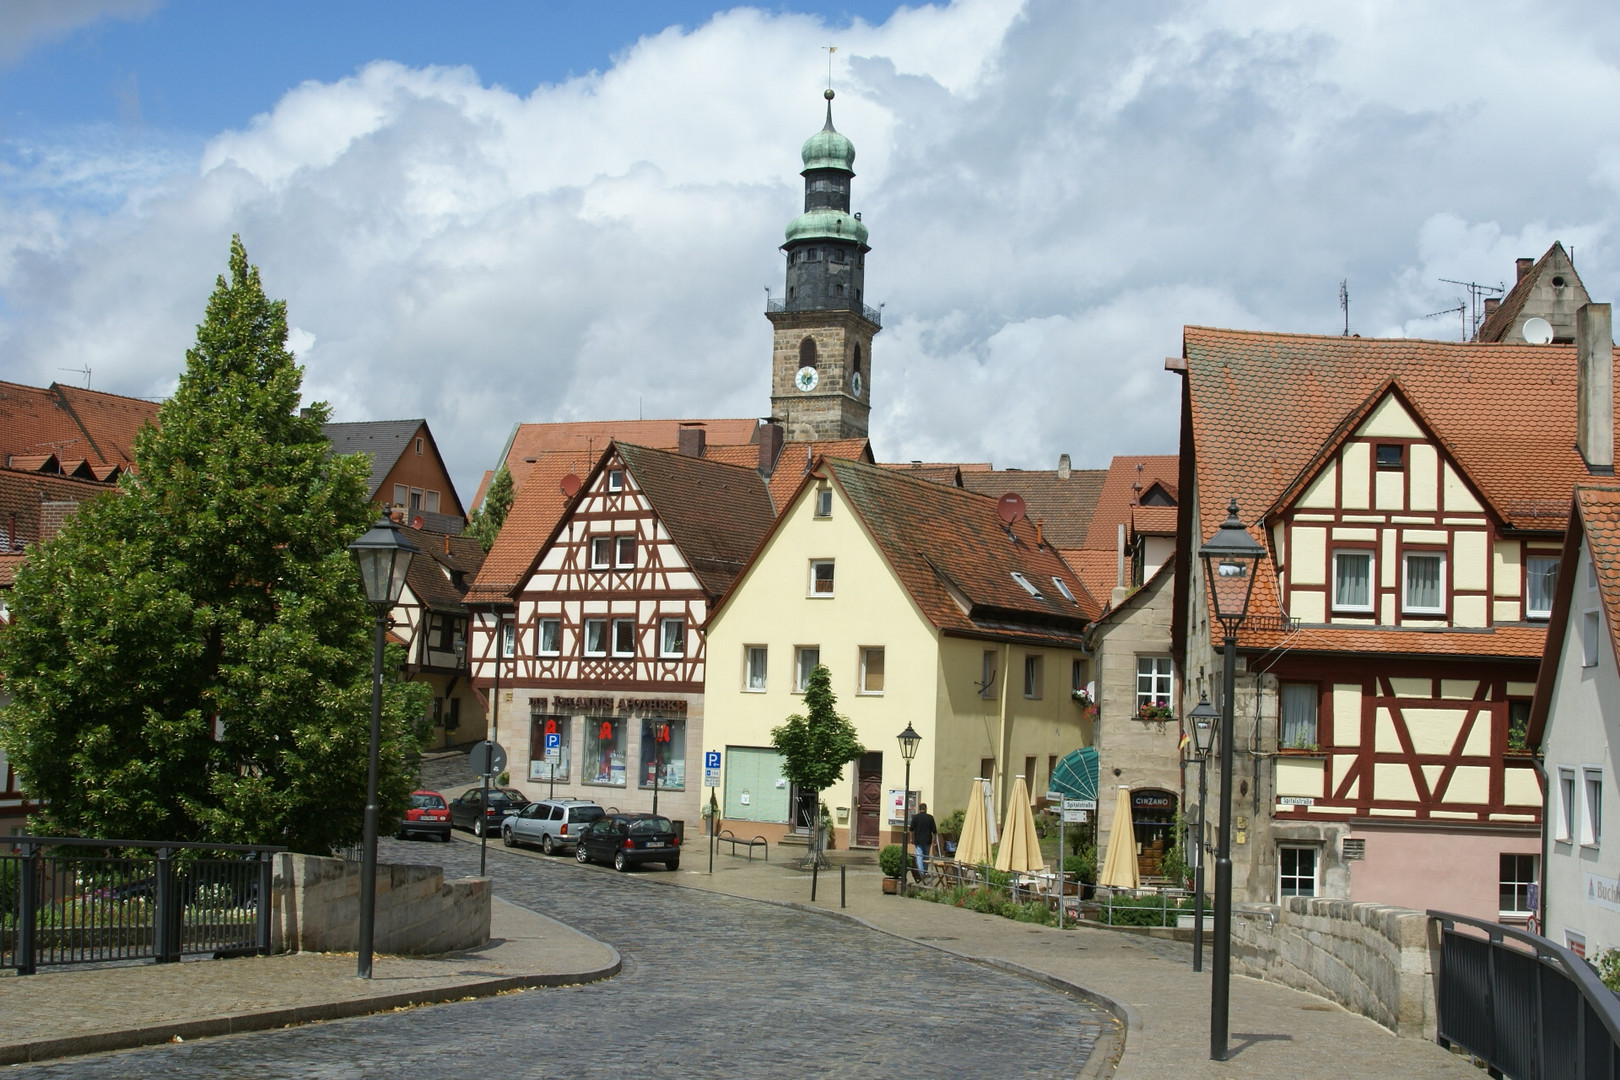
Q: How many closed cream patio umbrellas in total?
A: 3